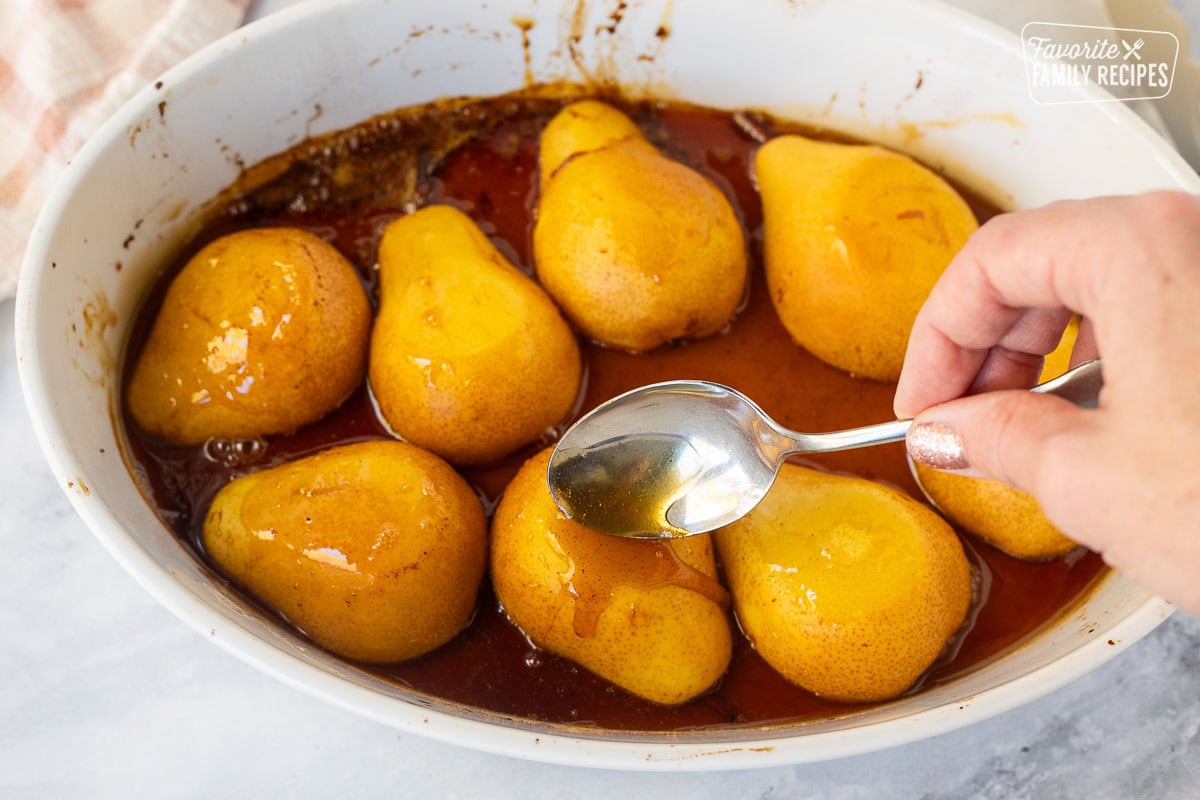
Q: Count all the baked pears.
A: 8